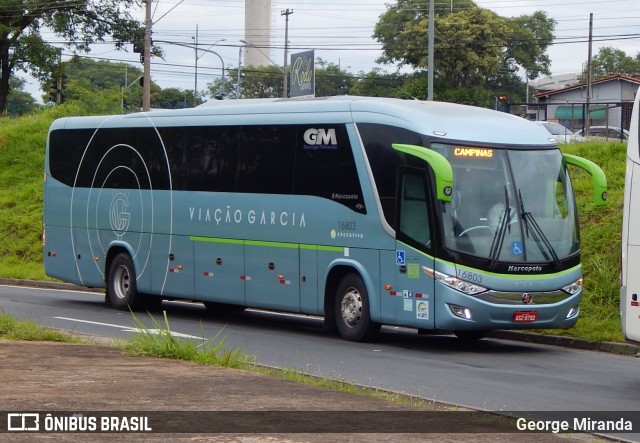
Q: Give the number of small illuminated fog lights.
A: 2